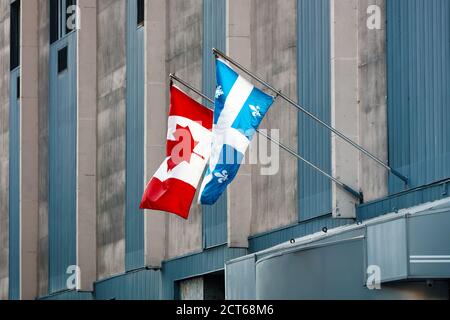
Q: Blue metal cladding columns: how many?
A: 6